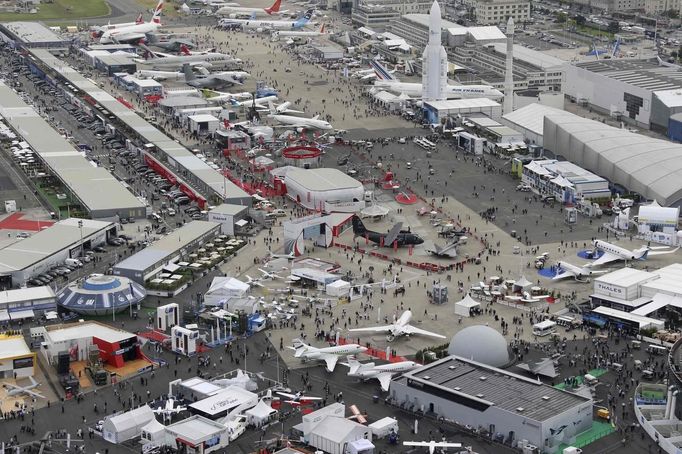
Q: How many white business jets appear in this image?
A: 5